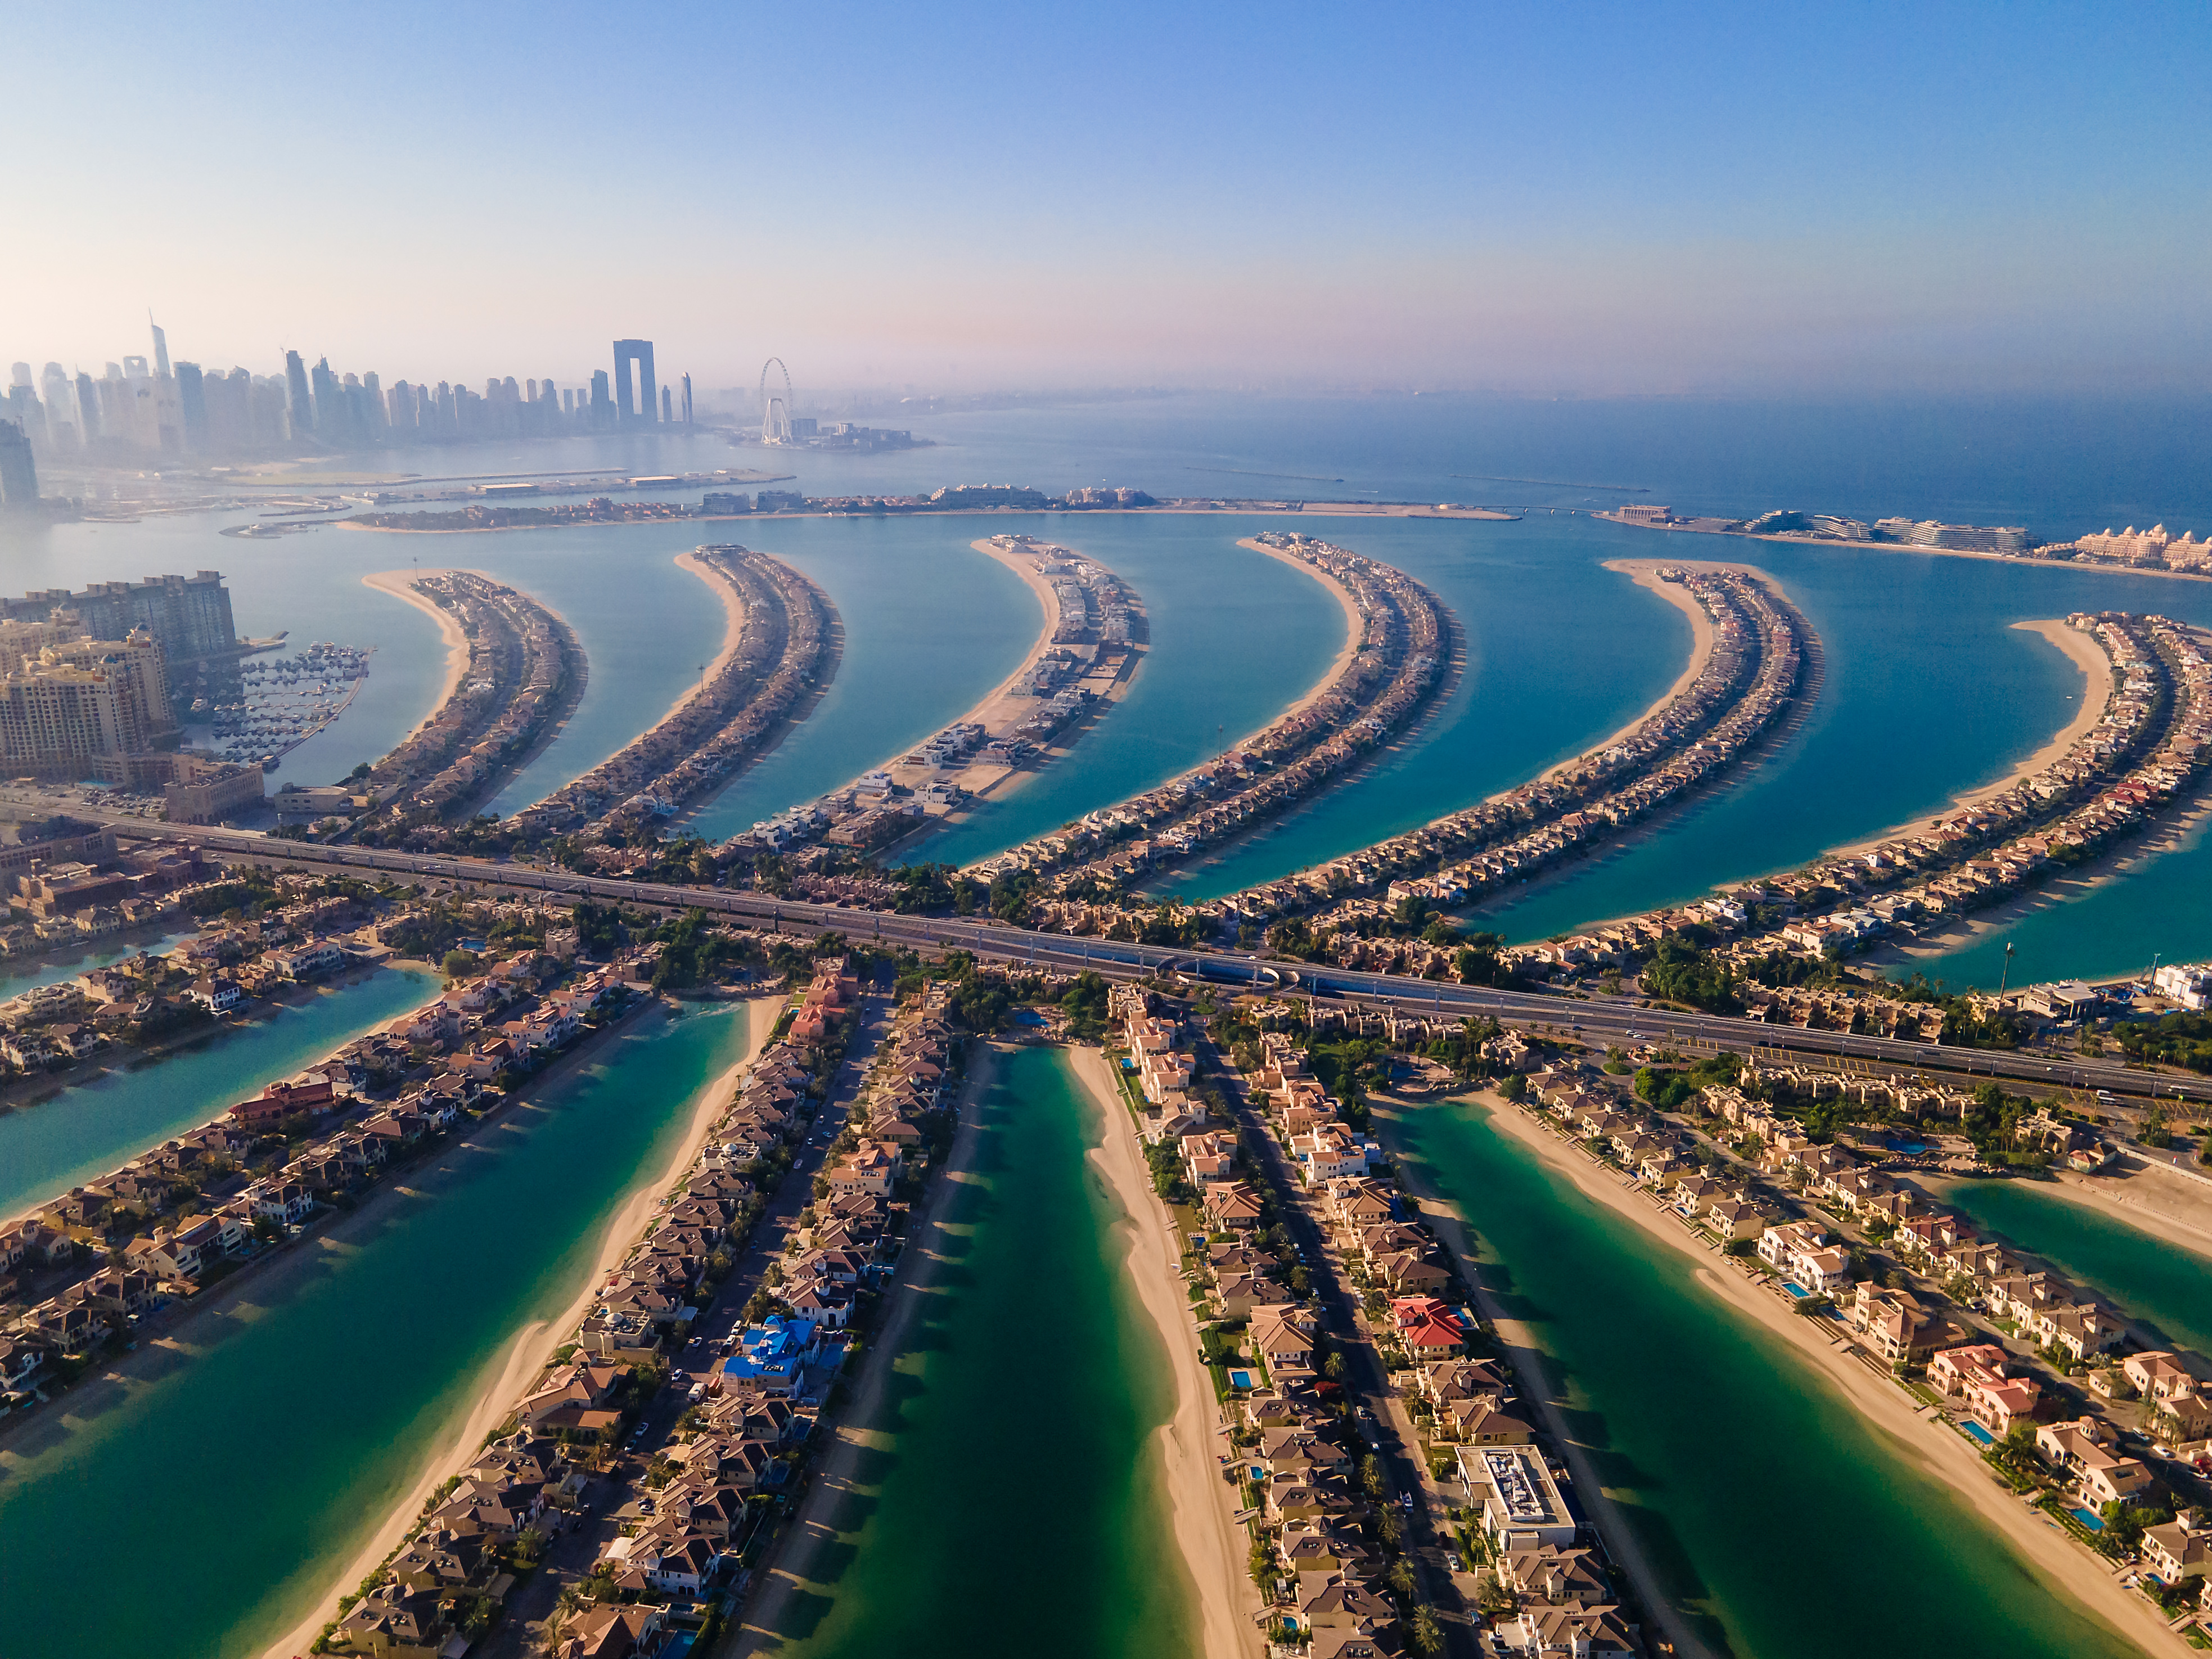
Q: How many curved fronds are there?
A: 6